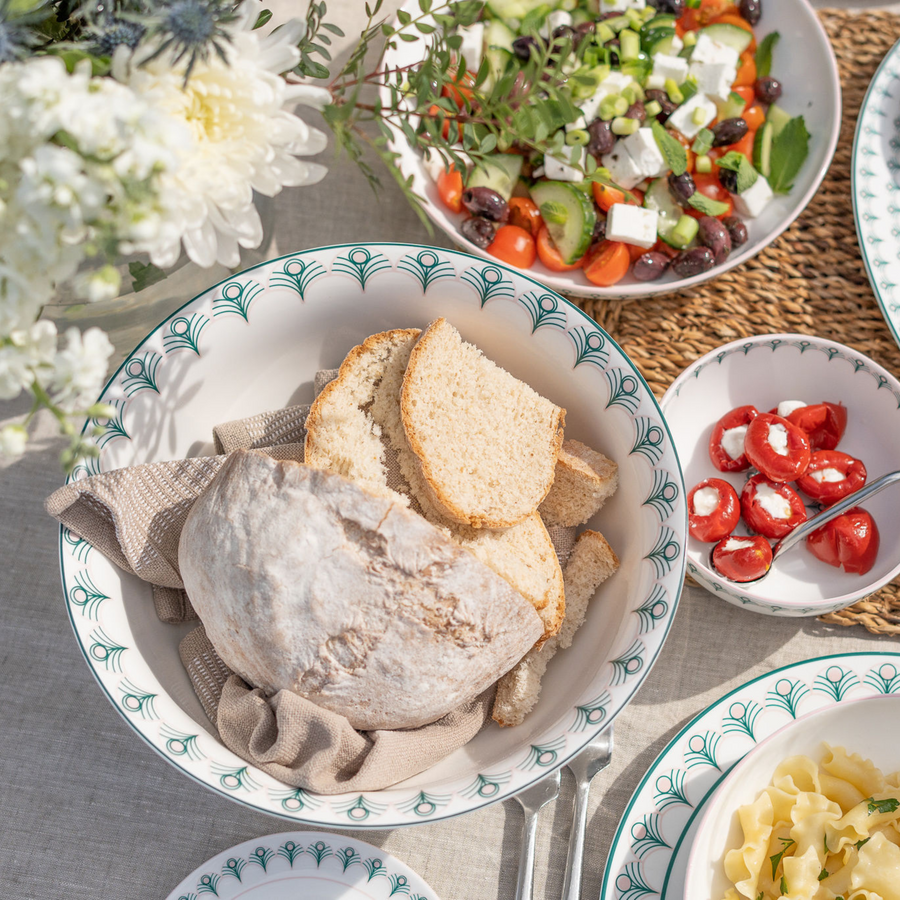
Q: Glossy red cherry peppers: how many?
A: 8